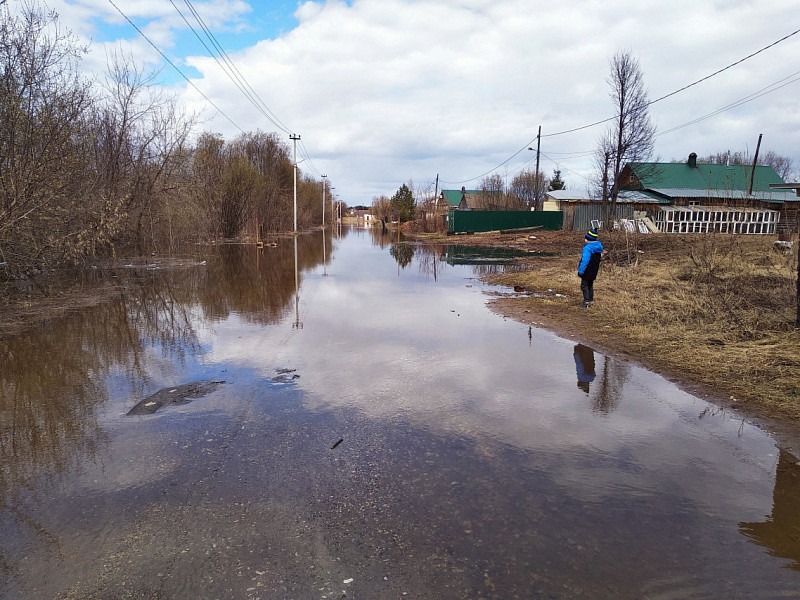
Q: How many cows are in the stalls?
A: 0